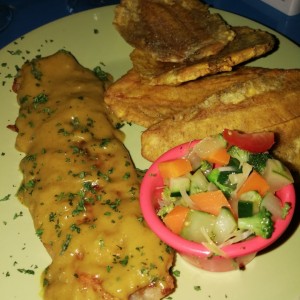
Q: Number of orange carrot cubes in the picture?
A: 5